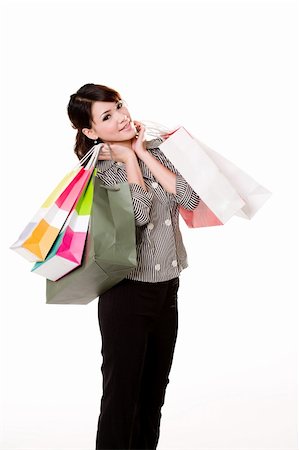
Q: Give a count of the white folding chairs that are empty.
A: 0